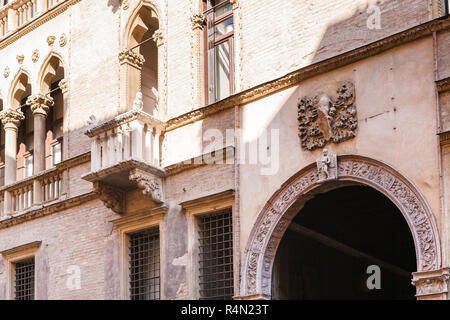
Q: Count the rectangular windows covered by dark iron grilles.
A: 3